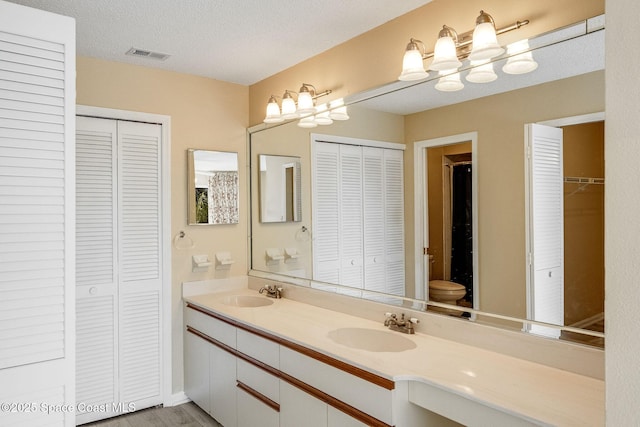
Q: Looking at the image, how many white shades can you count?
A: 6